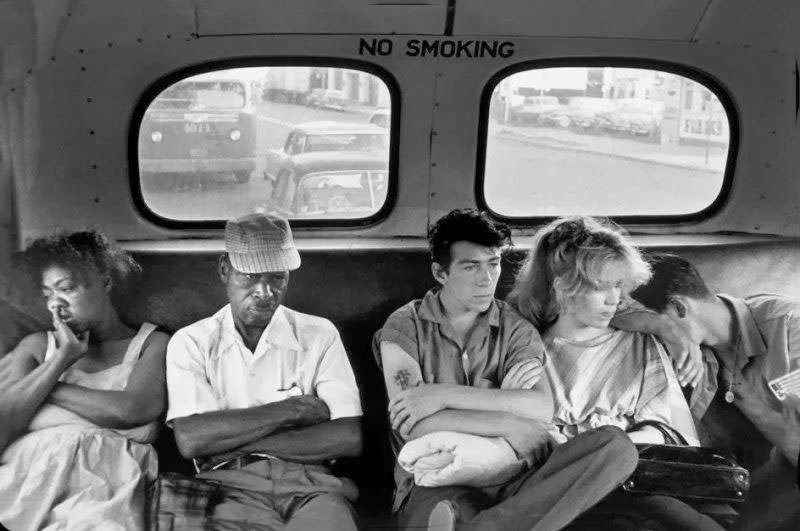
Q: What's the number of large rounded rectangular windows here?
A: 2